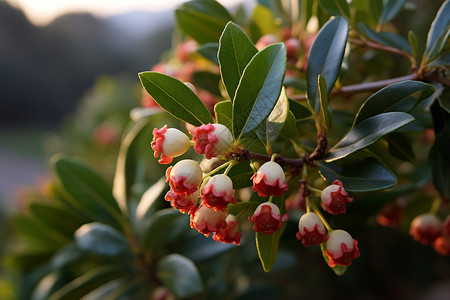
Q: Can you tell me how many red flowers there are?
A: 12